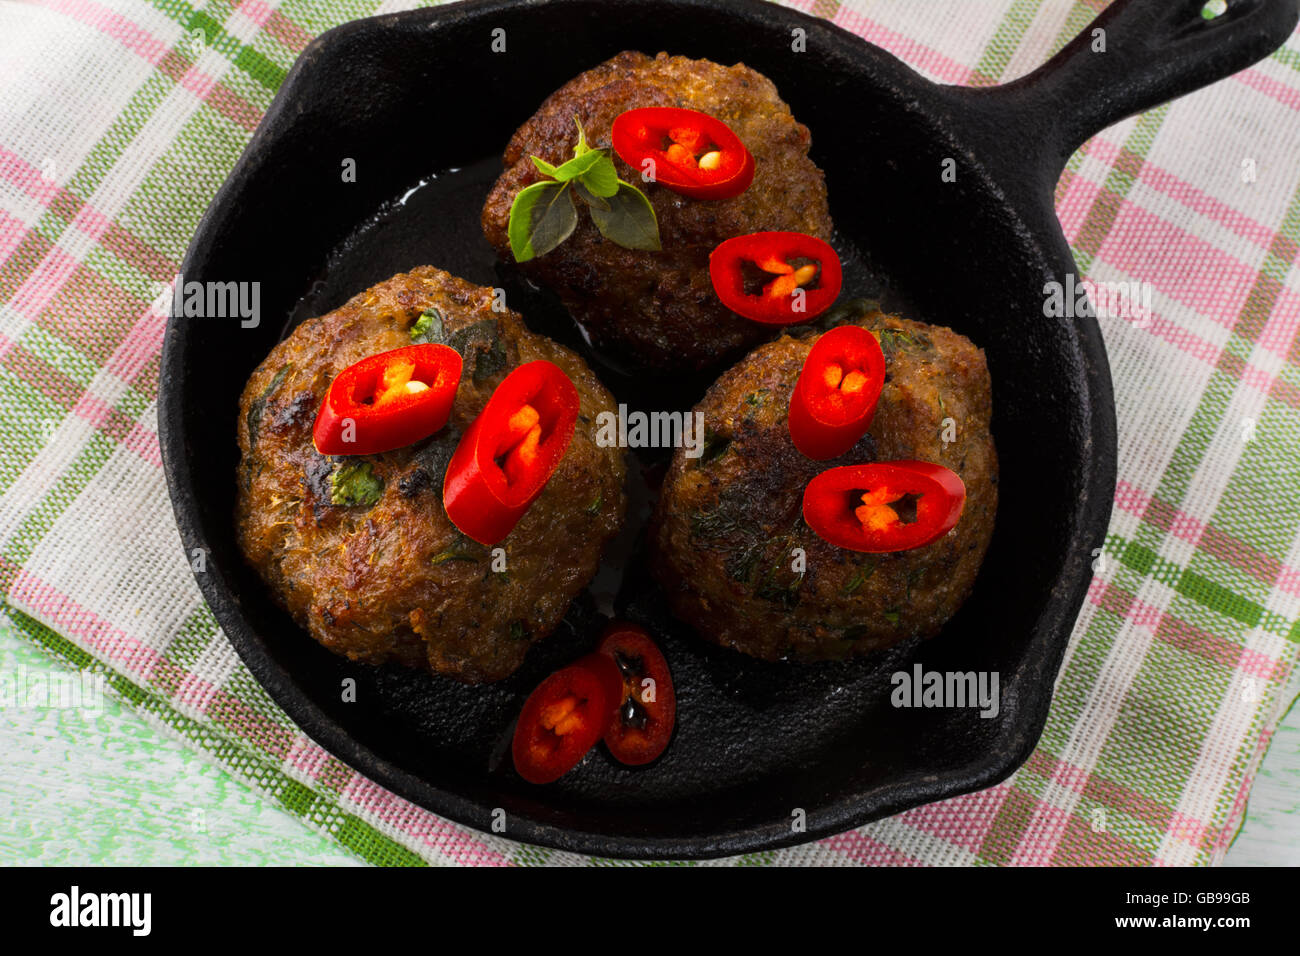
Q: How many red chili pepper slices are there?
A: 8